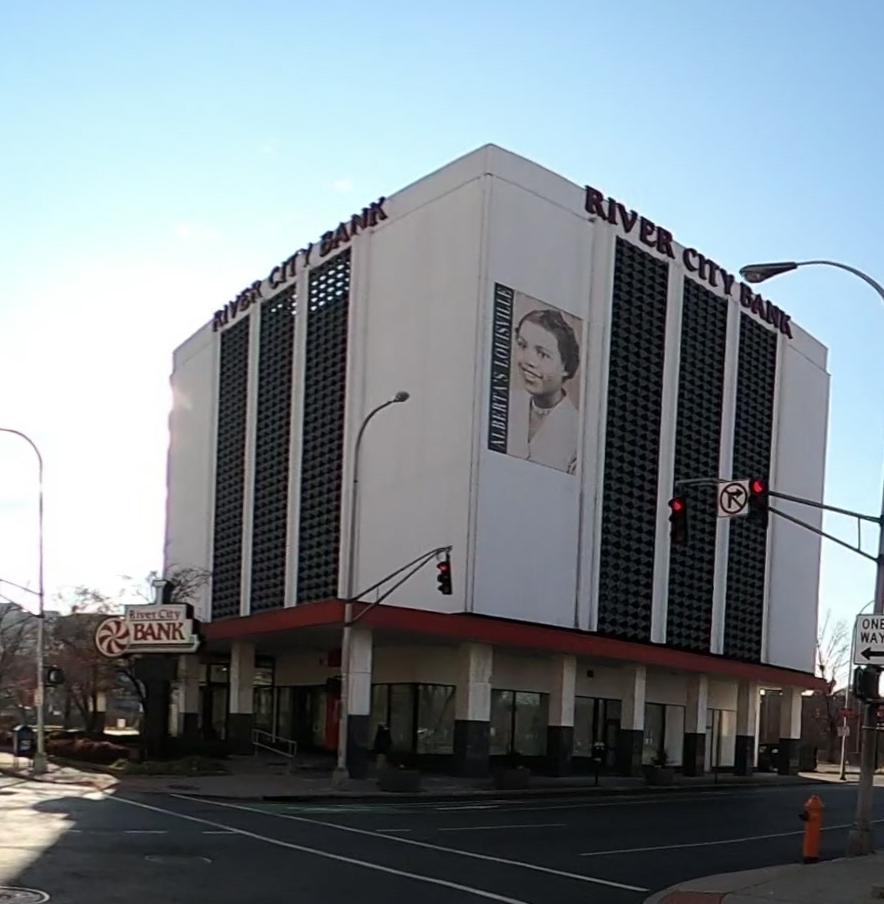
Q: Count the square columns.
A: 9